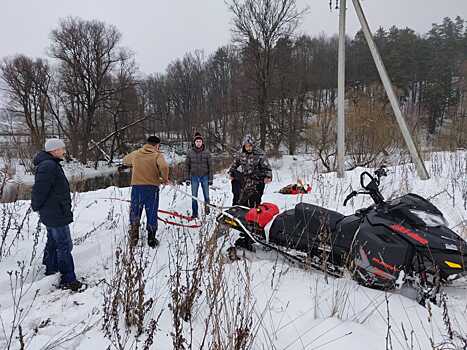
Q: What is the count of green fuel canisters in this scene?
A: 0